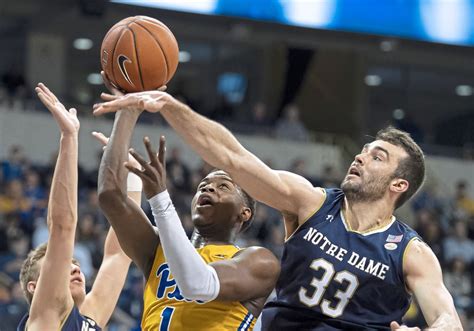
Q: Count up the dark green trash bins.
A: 0